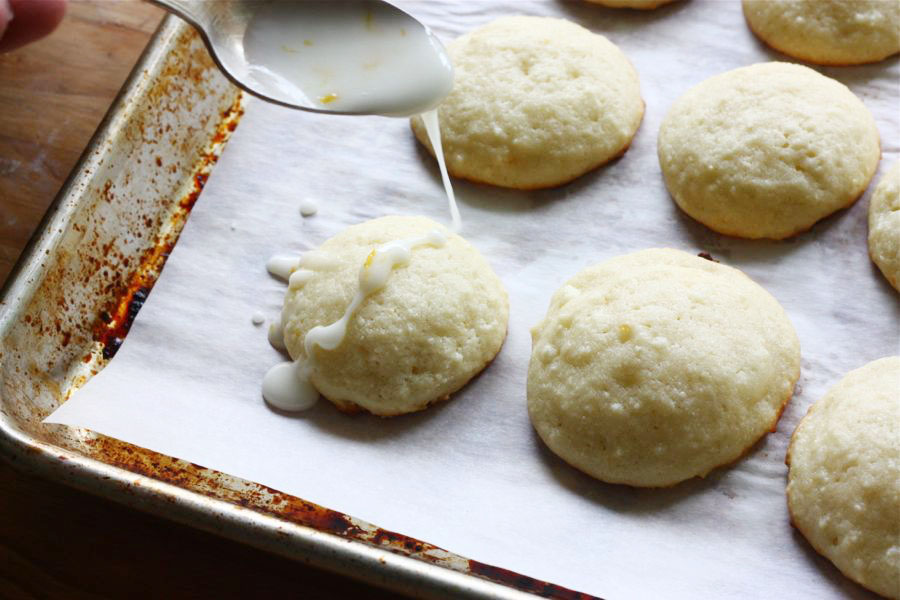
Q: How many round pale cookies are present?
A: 8